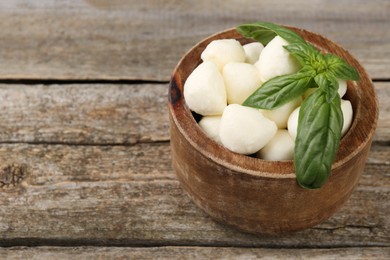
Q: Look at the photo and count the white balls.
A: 12